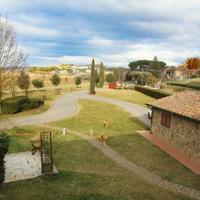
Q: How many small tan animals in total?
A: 2